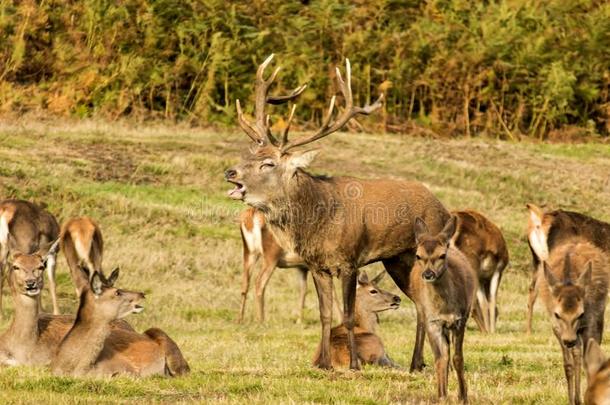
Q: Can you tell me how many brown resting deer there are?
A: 3